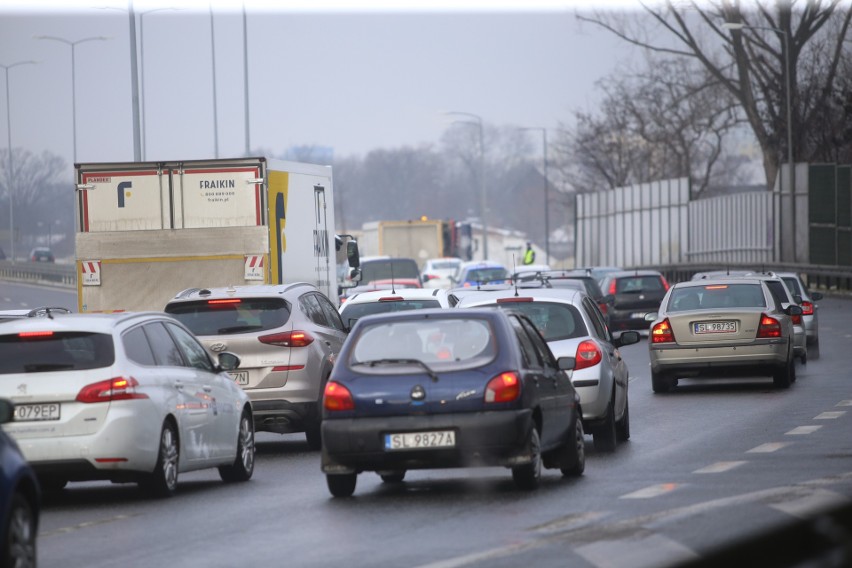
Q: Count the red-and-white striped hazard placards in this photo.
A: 2